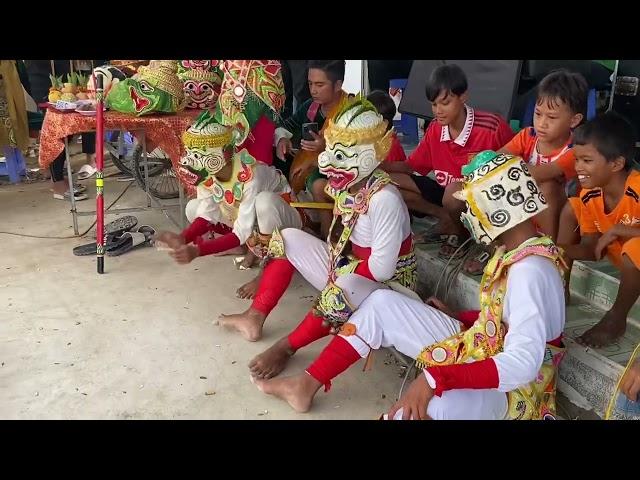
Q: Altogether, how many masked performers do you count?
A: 3